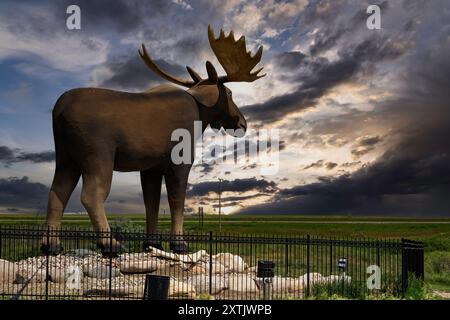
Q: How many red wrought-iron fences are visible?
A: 0